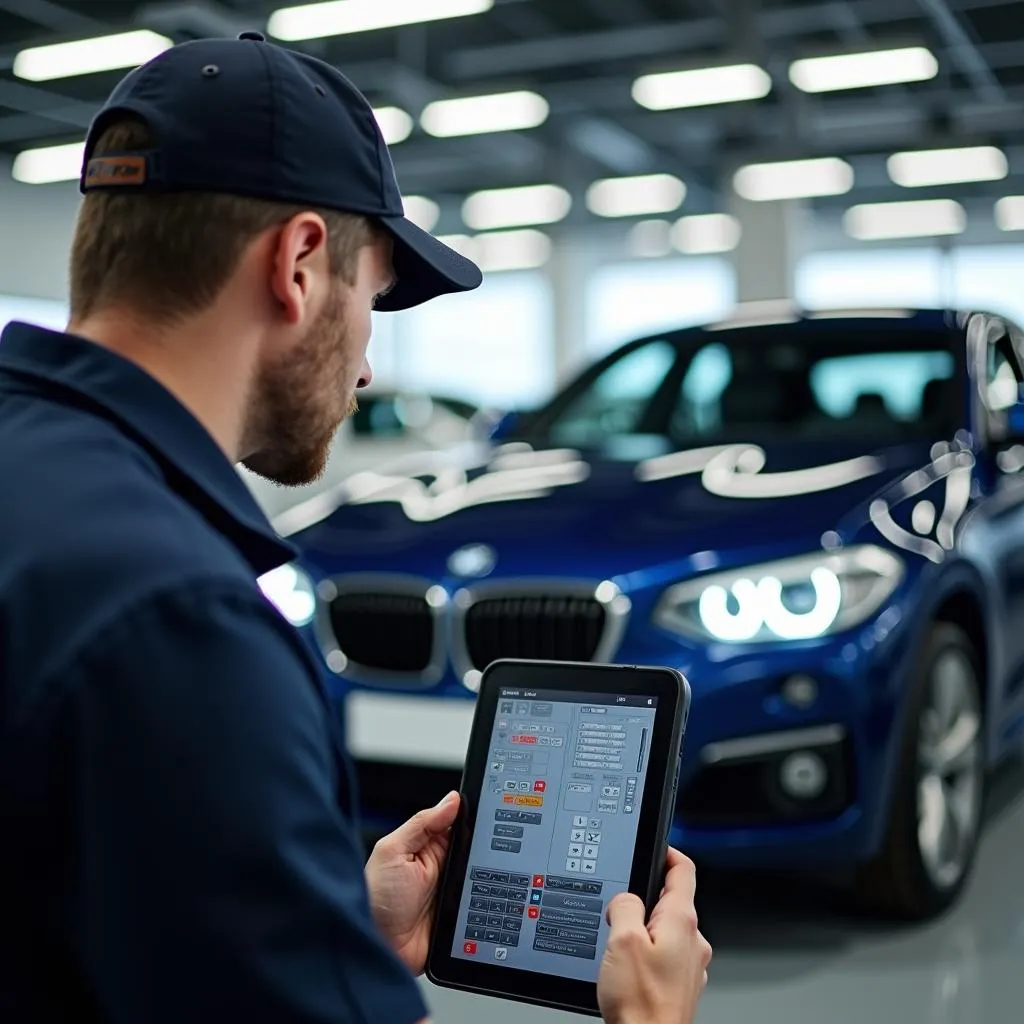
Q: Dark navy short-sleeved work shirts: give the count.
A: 1